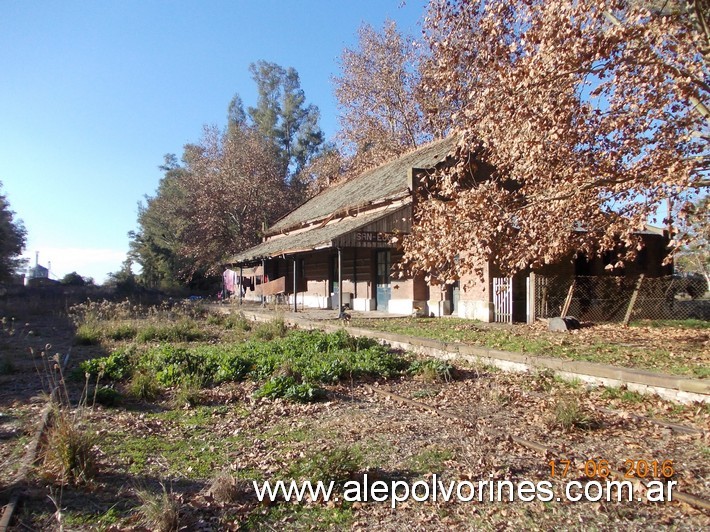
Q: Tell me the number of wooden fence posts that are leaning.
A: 2